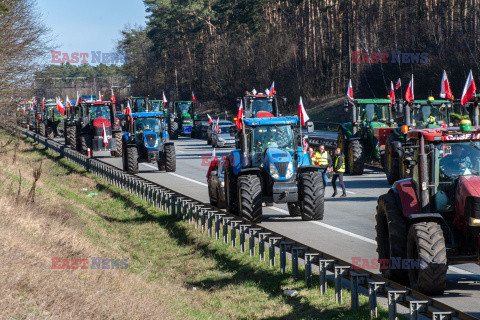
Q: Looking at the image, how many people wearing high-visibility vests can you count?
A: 3